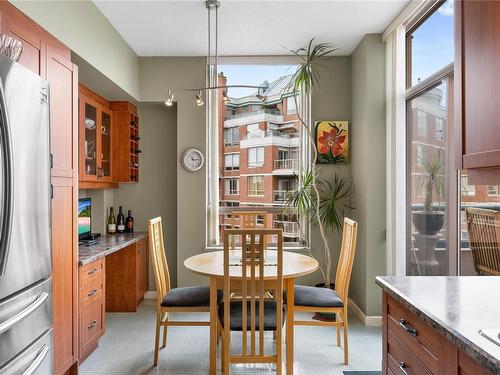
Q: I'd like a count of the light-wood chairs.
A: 4